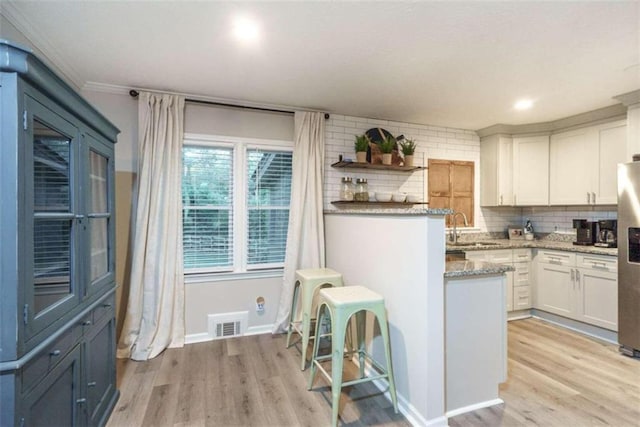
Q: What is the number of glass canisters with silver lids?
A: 2